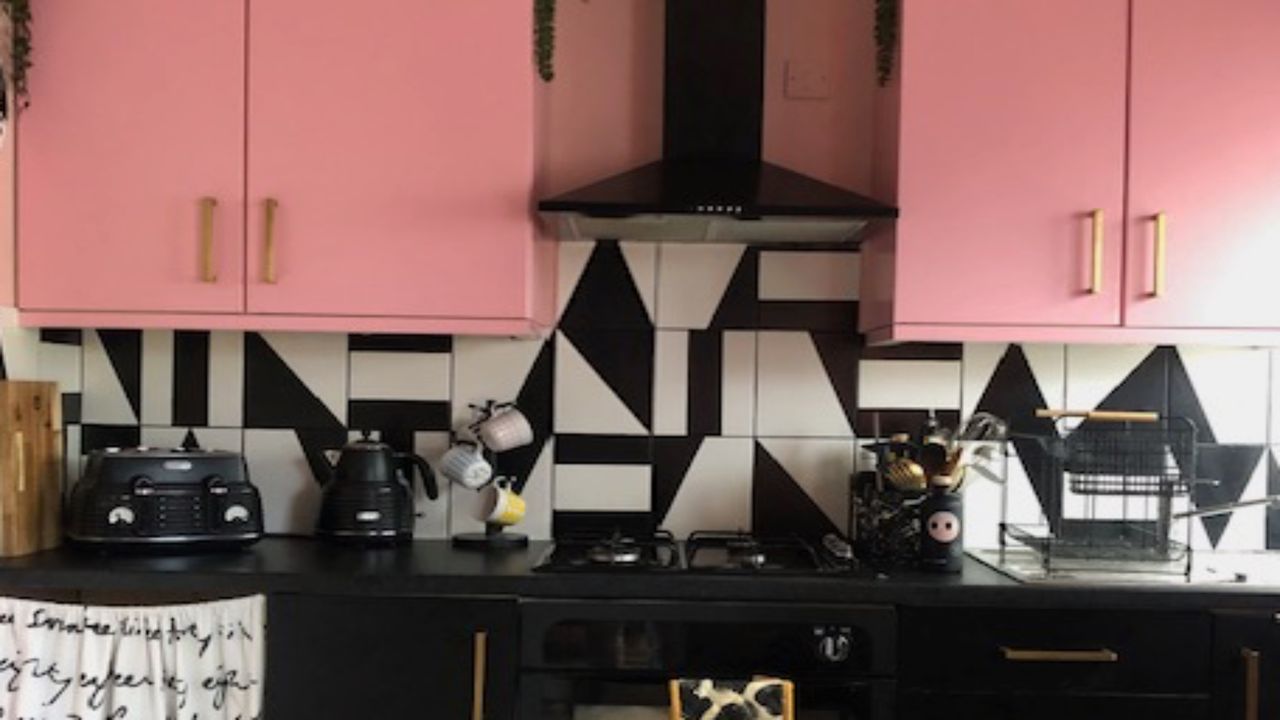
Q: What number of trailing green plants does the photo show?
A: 3